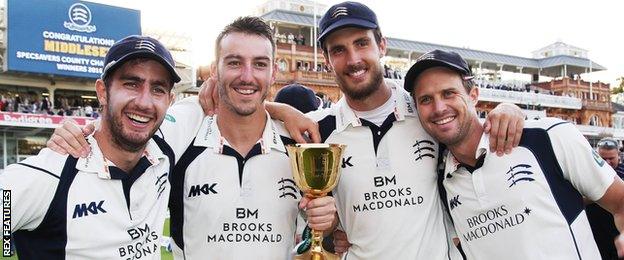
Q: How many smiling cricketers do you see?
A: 4